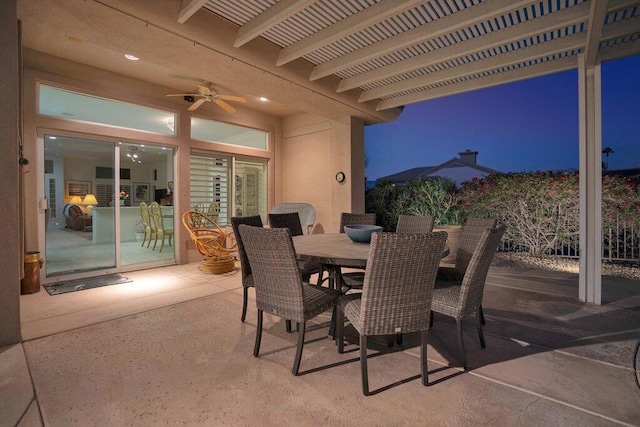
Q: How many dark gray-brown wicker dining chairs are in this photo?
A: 8